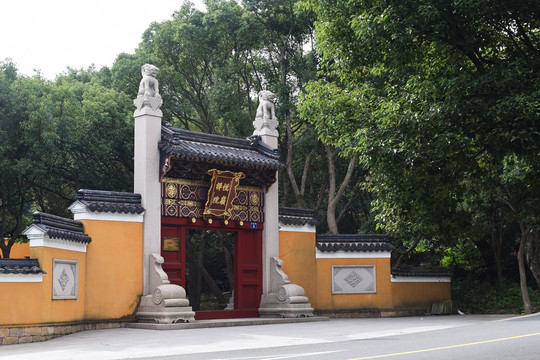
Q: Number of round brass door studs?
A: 4